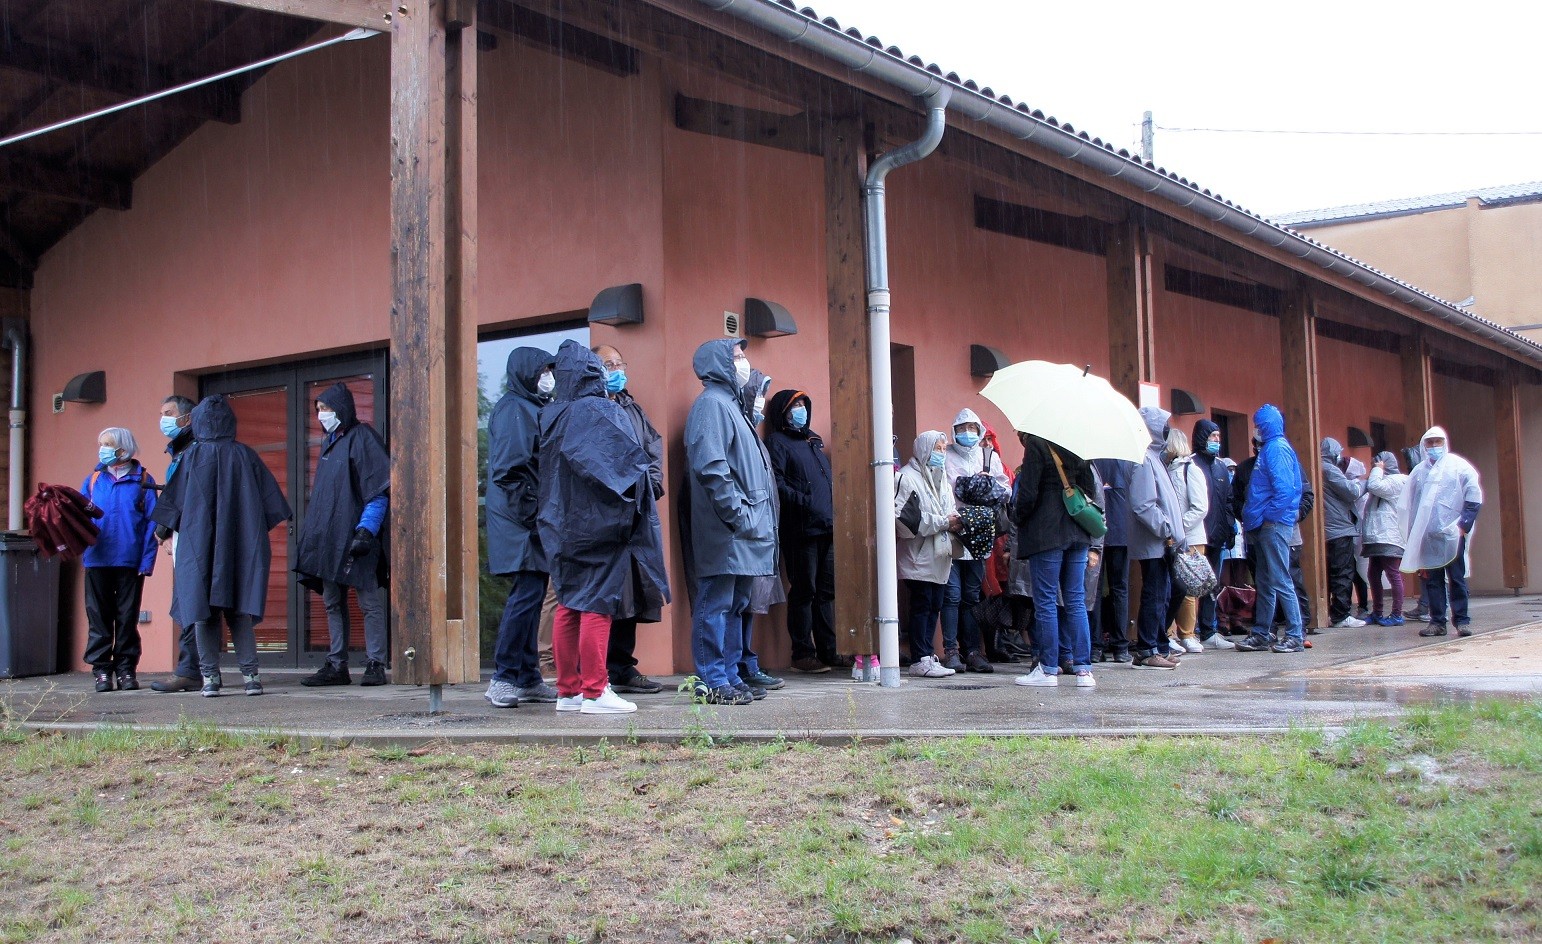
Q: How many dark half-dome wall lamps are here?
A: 6